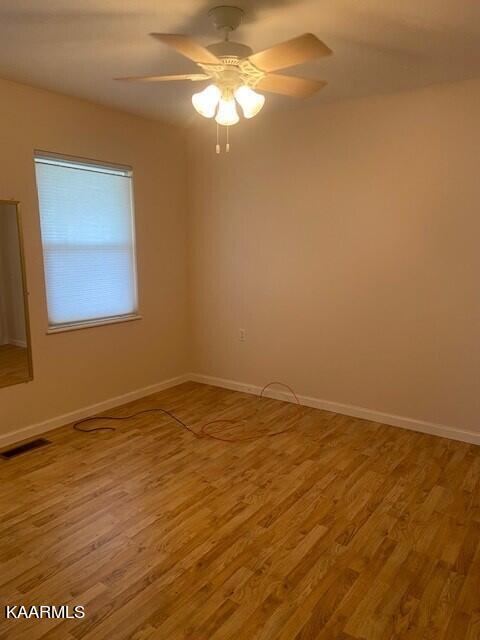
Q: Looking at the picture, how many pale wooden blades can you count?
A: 4